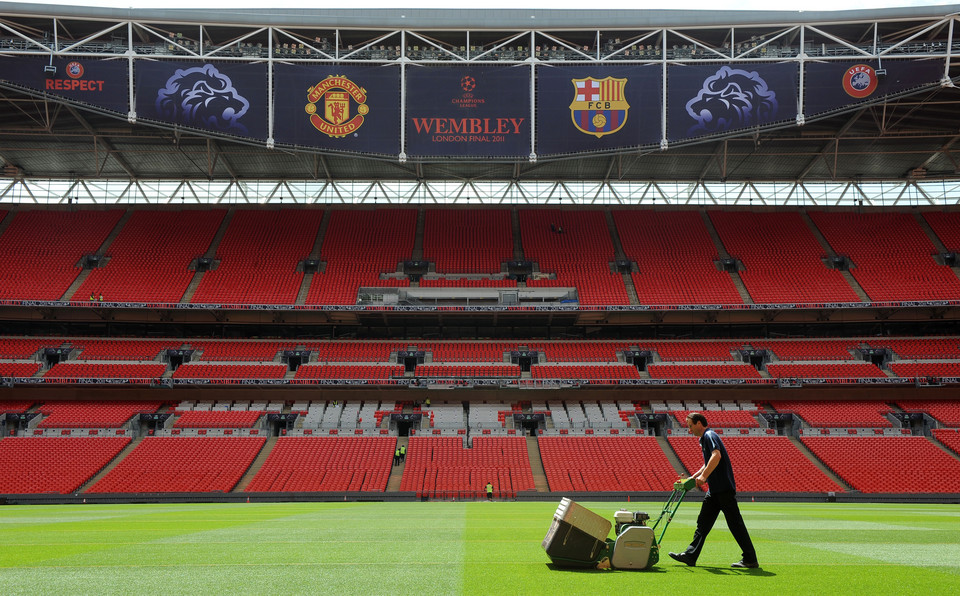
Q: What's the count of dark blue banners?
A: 7